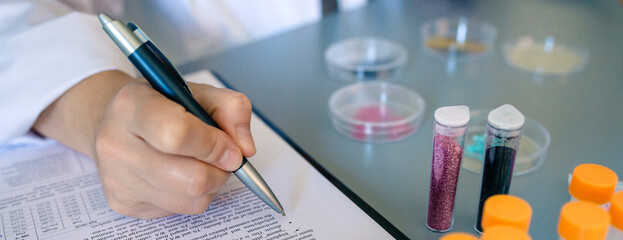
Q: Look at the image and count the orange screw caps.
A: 6